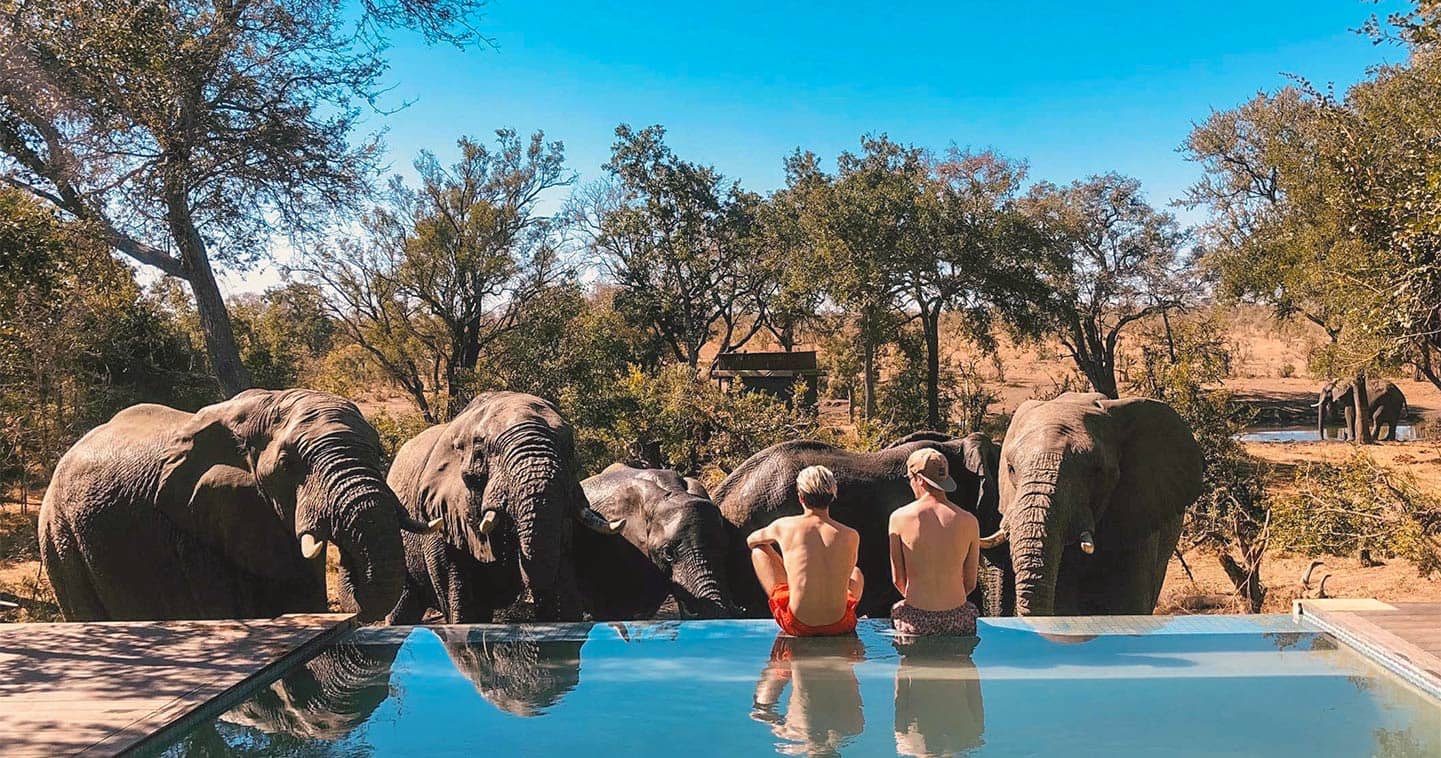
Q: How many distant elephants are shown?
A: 1